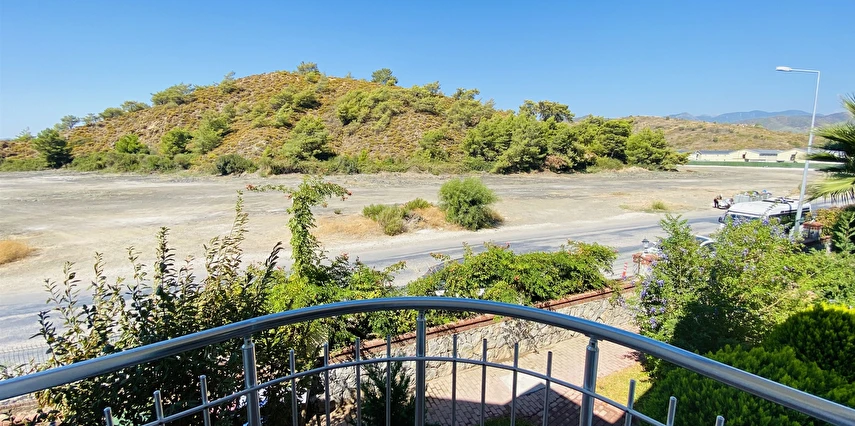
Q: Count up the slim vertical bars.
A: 14